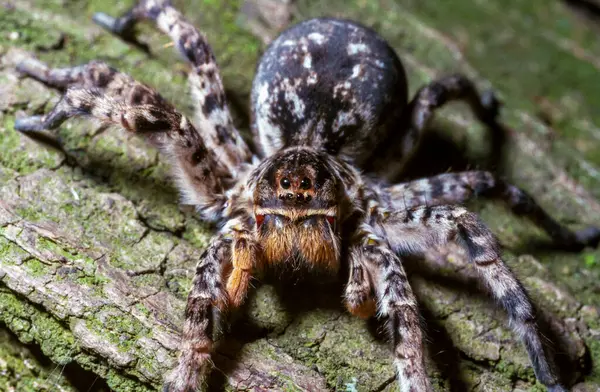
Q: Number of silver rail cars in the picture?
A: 0